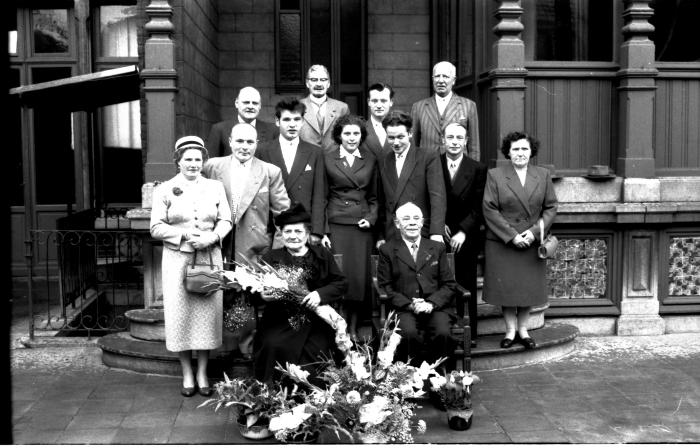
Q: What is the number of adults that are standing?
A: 11